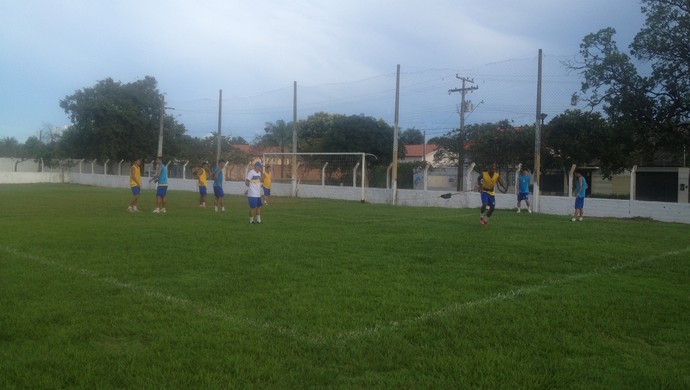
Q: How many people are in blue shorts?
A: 9